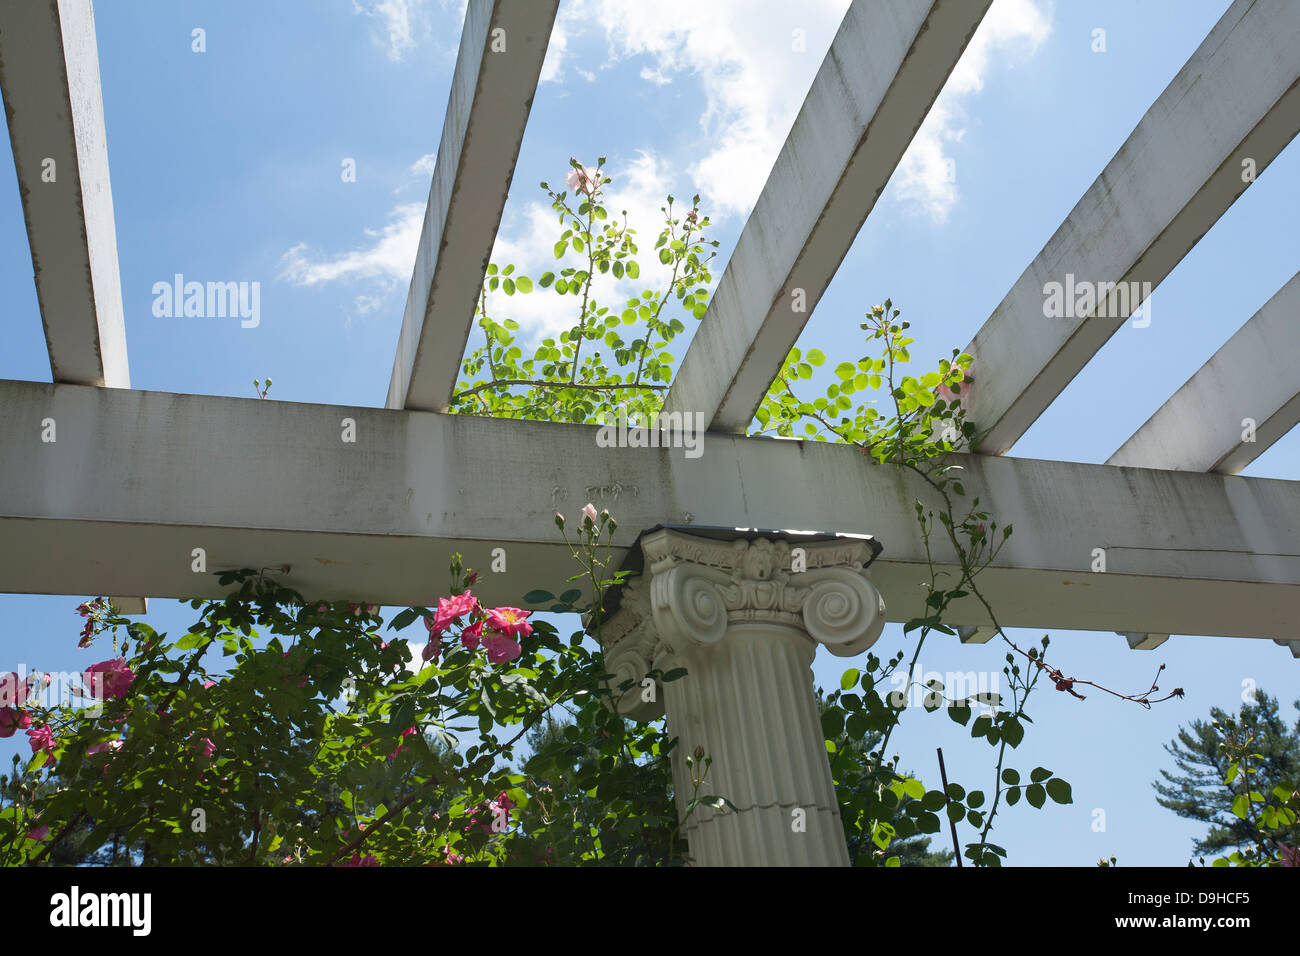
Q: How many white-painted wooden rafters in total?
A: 5